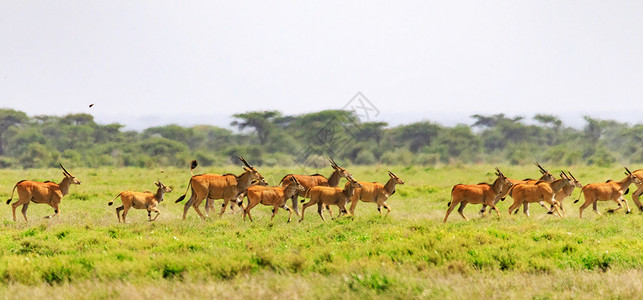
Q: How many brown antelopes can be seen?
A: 14